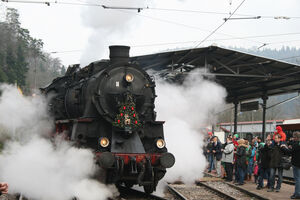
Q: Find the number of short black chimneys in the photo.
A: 1